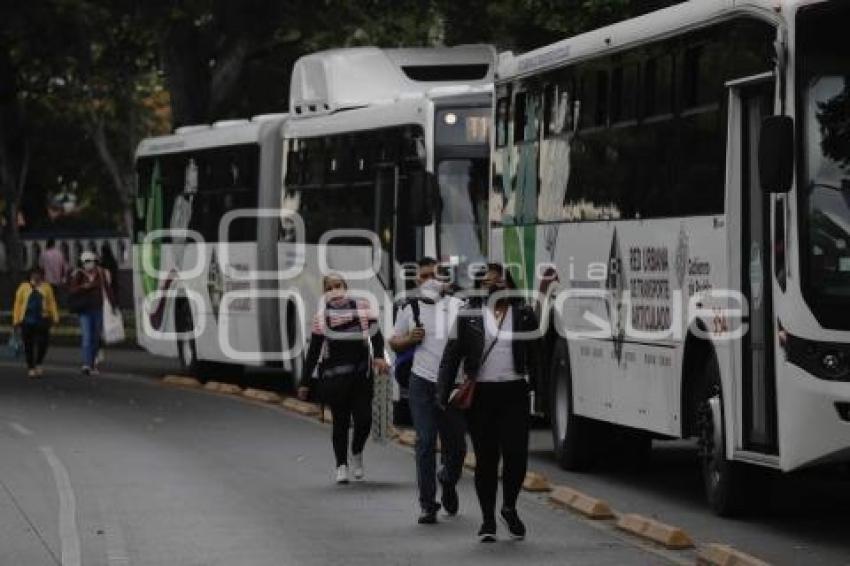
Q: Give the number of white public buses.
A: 2